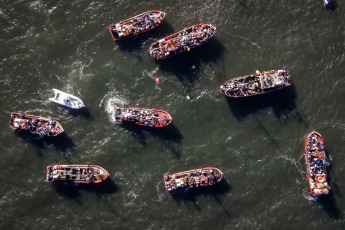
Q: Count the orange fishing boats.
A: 8